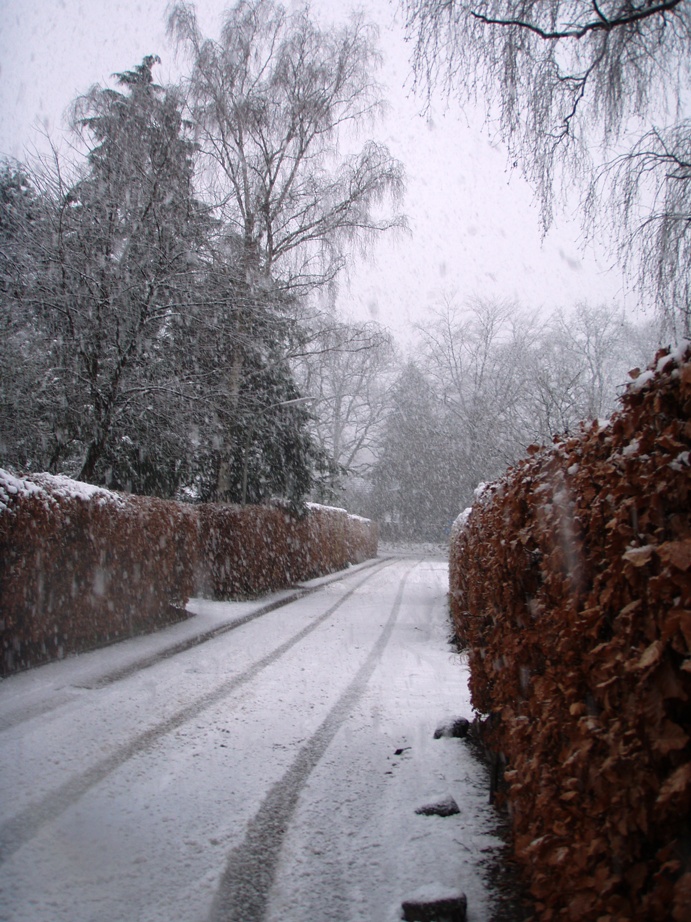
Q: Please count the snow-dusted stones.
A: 3